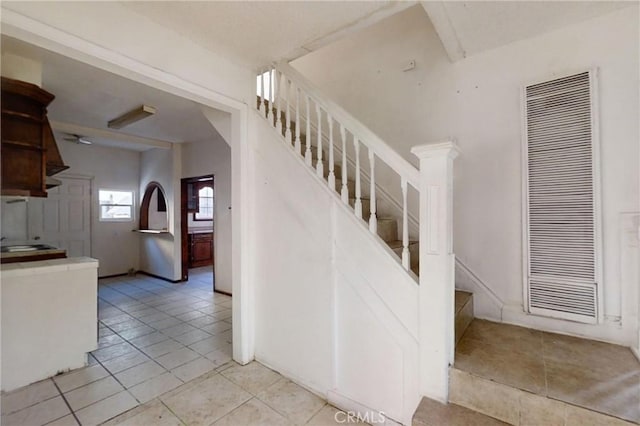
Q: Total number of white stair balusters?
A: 12